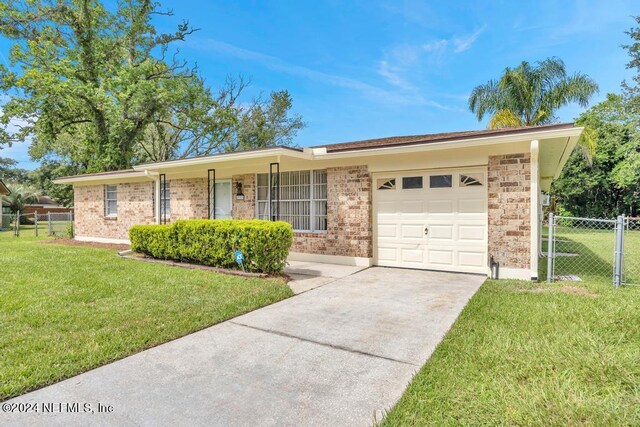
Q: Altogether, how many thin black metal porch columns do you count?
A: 3